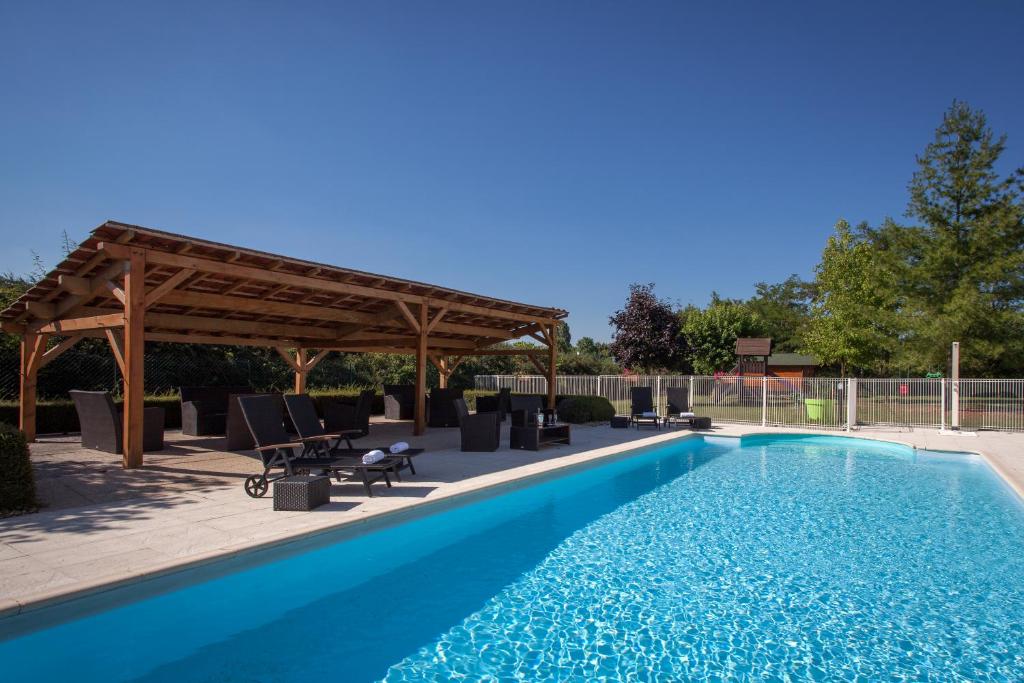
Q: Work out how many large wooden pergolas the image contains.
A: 1